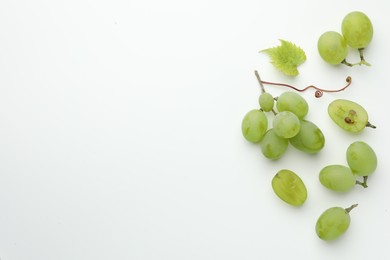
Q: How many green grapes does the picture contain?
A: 13